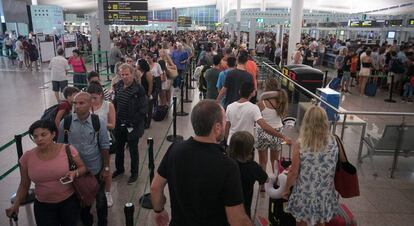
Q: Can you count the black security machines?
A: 2